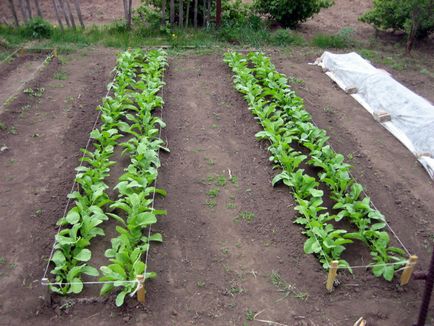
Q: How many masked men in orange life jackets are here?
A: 0